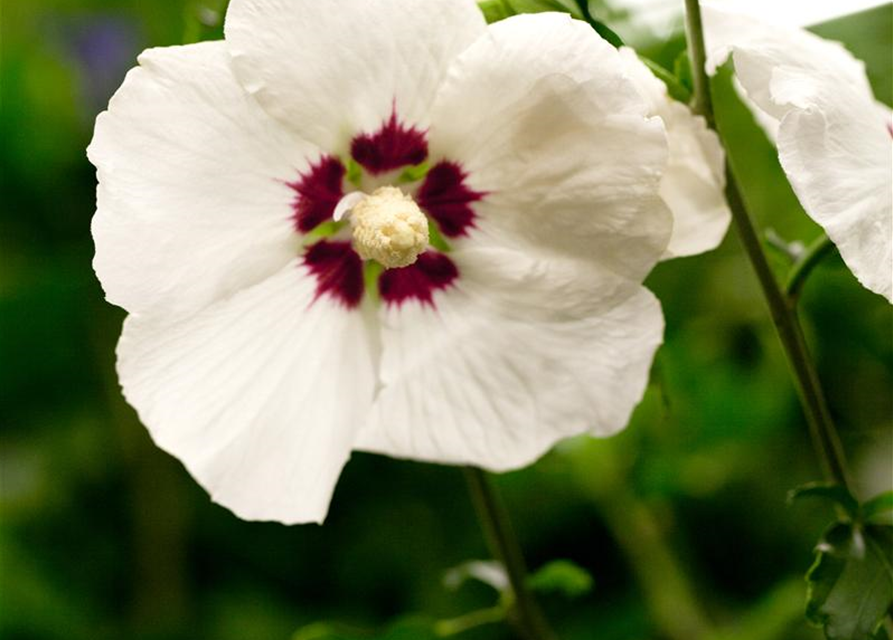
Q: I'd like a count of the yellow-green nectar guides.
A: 5